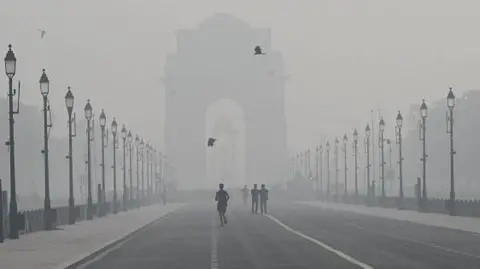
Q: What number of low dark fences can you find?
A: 2